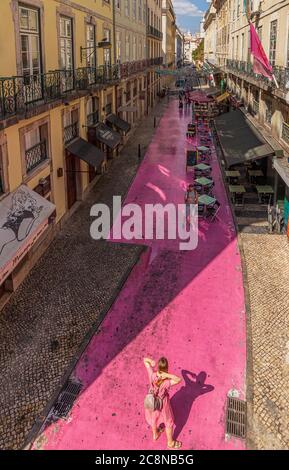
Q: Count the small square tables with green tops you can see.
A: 8